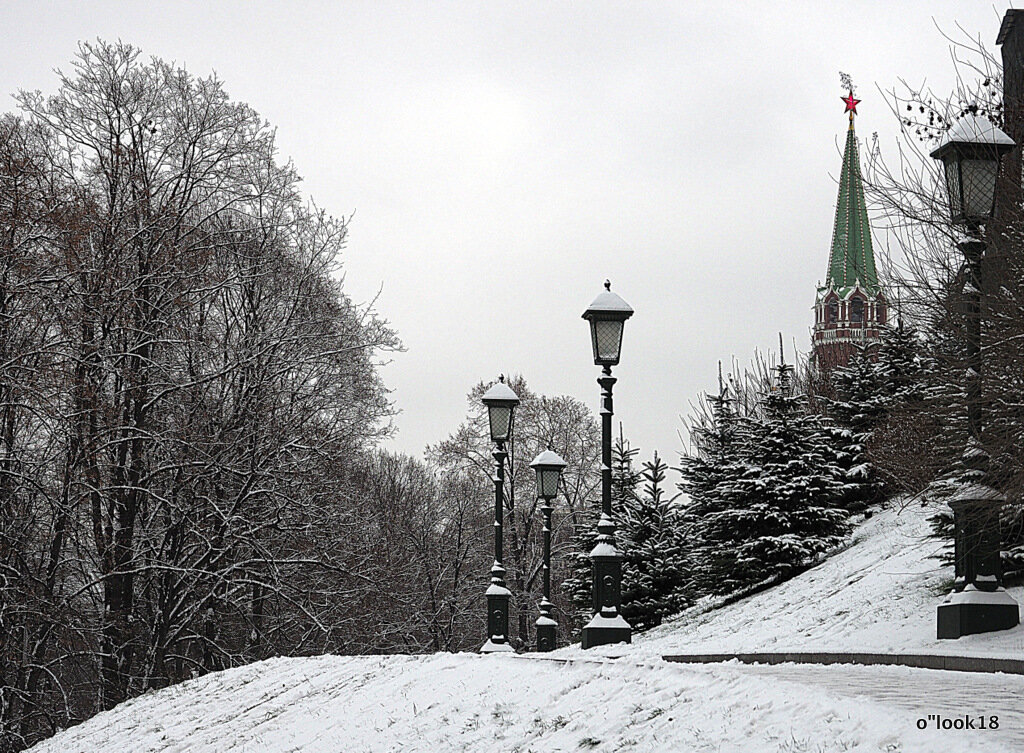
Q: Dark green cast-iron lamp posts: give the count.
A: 4